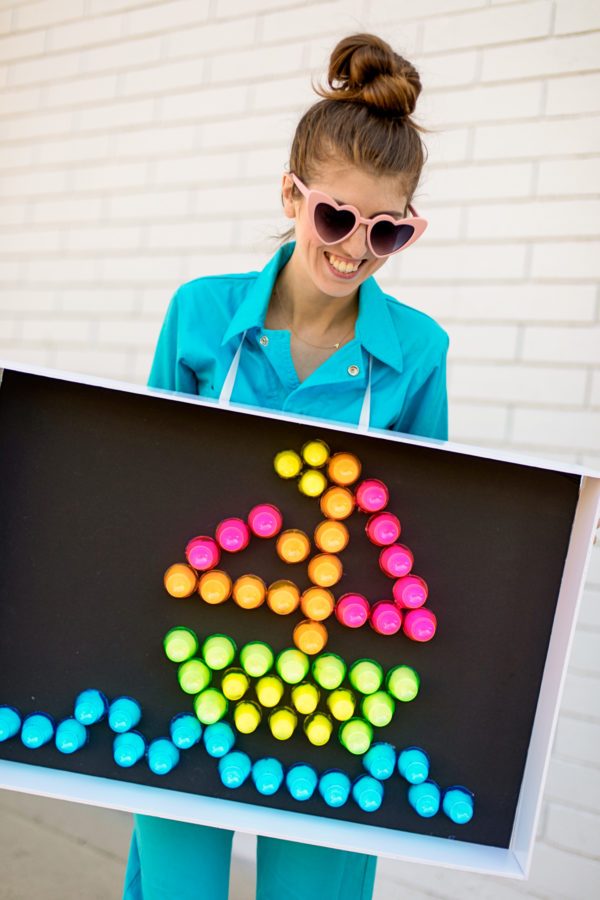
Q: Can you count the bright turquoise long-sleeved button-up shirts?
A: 1